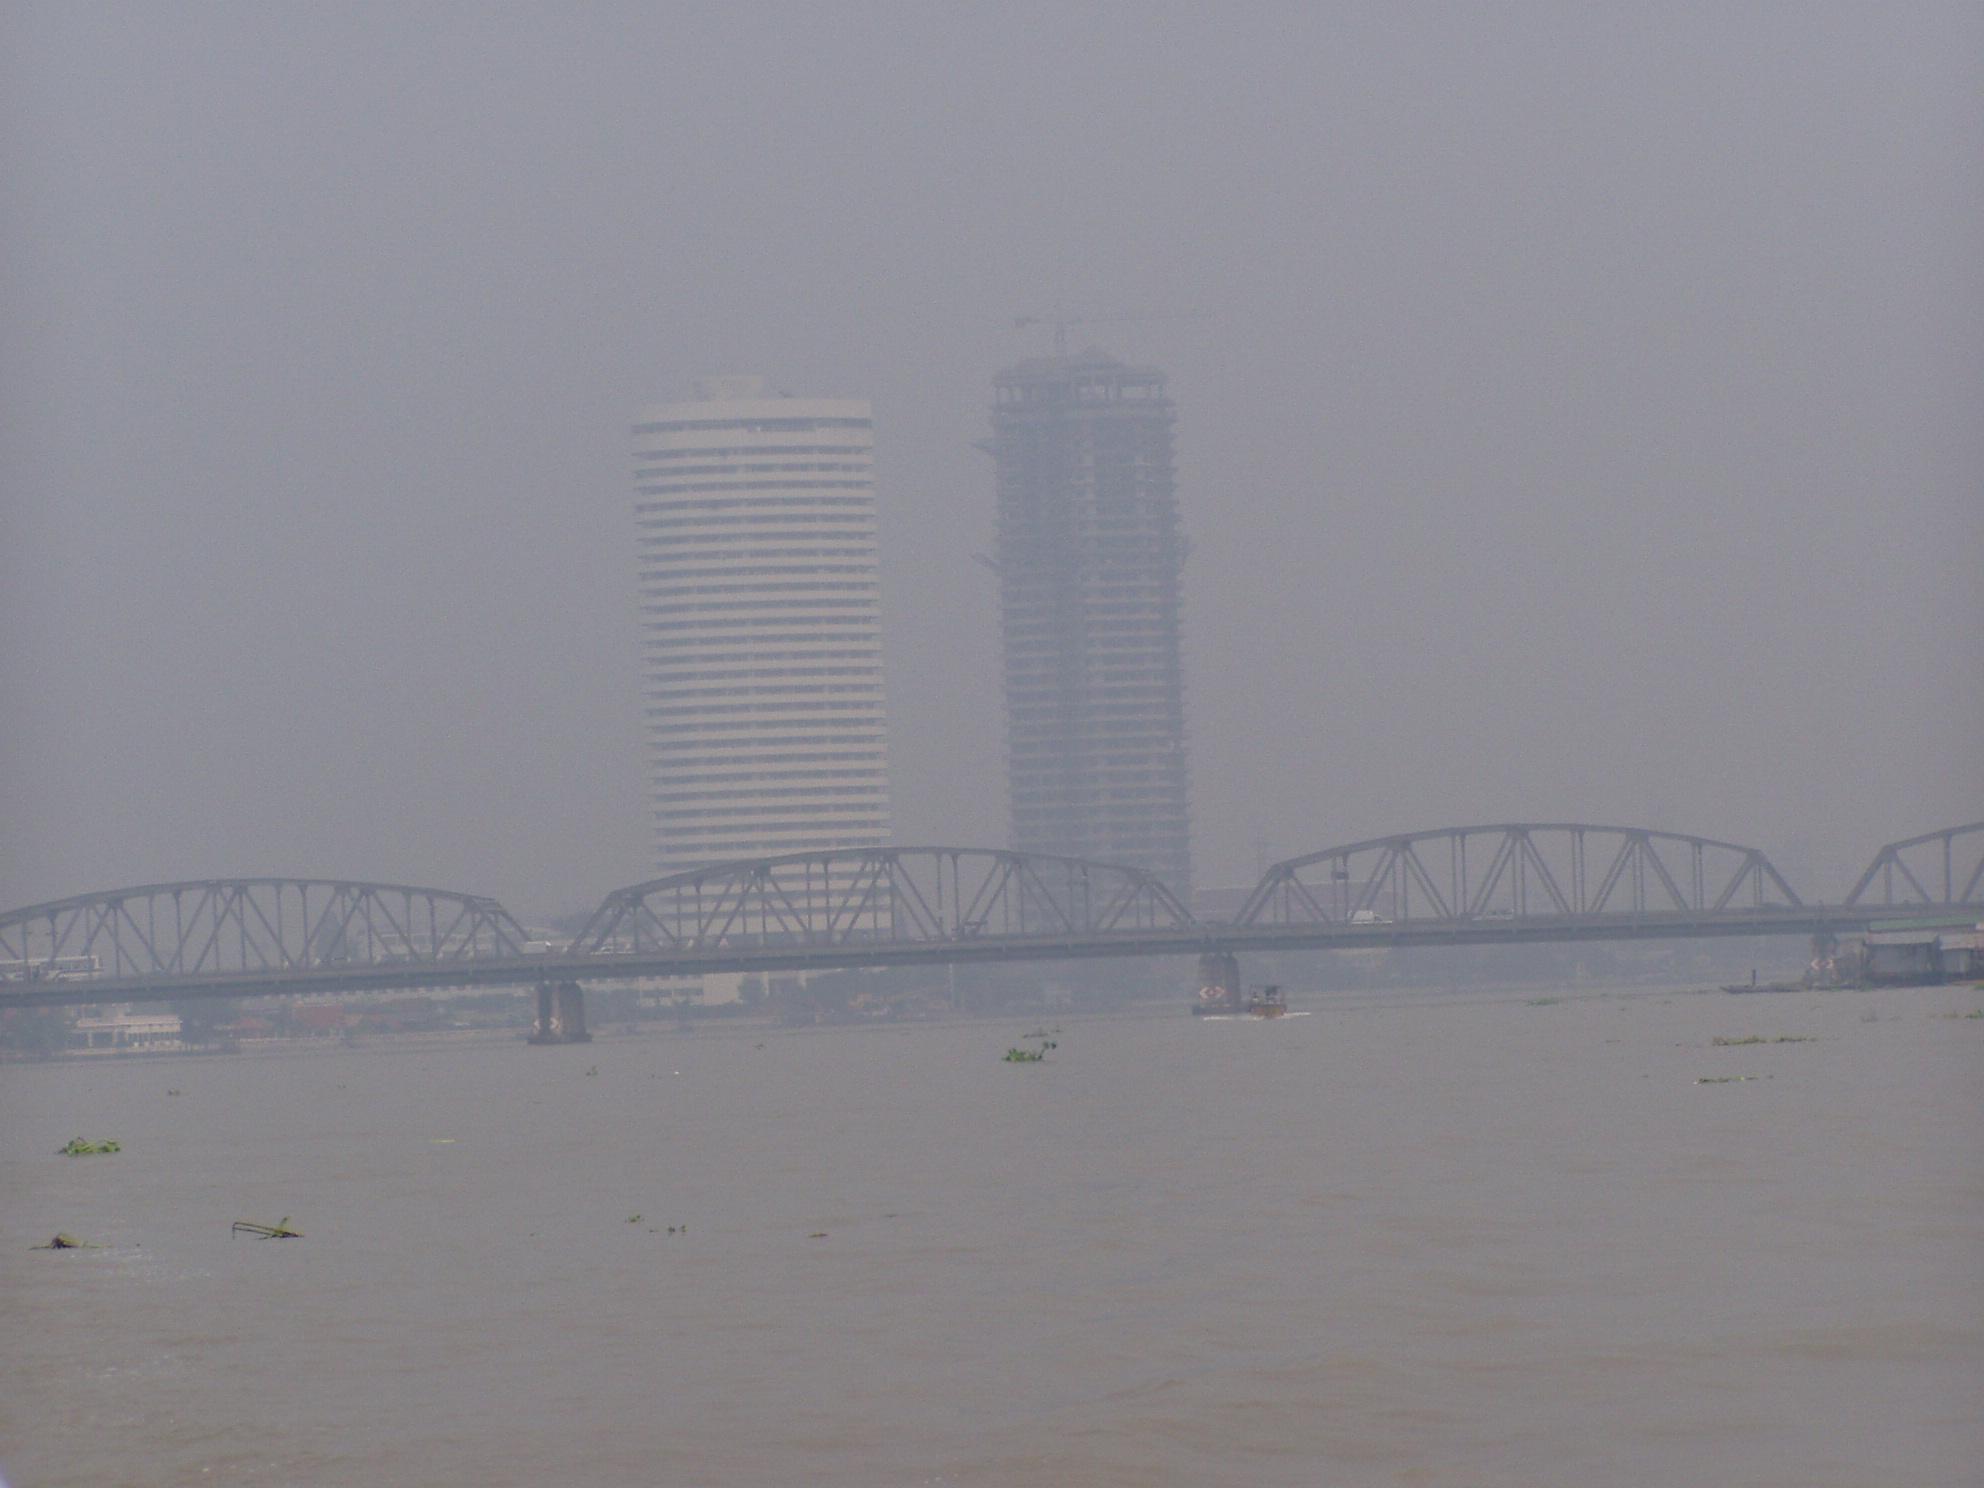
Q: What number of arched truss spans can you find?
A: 4